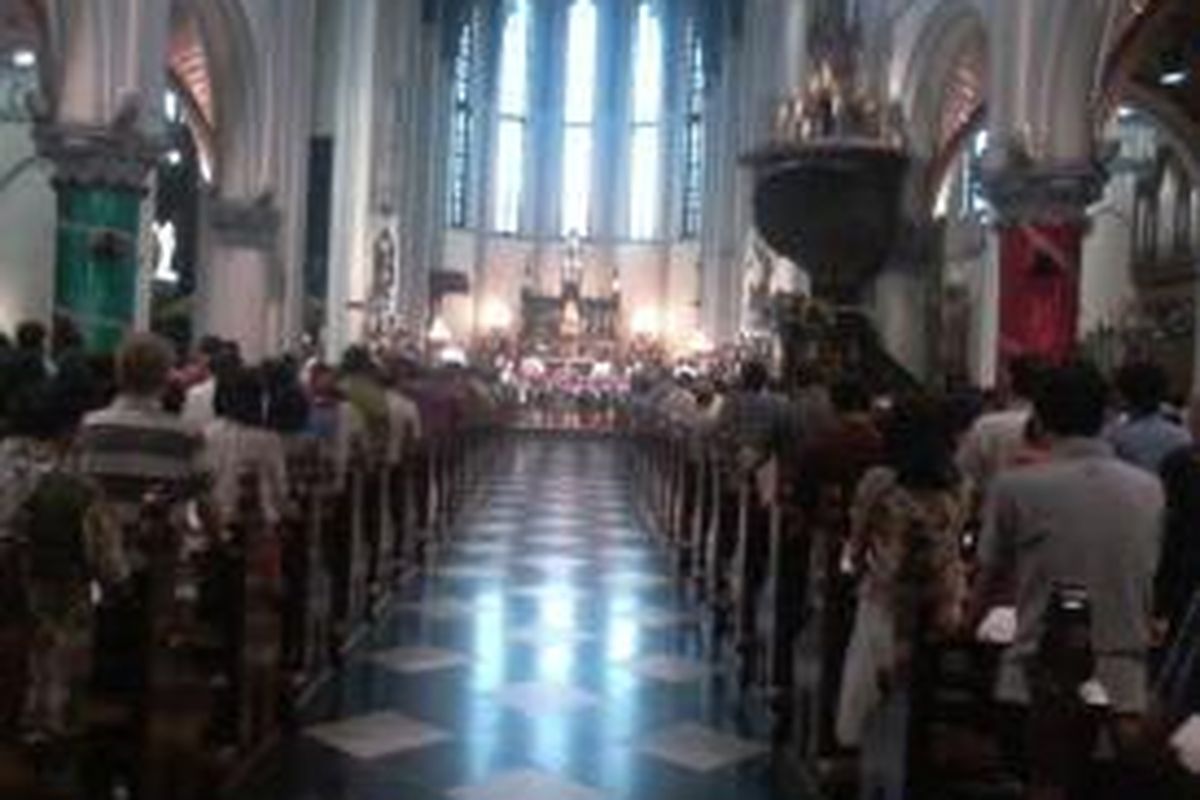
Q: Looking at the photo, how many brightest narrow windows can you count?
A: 3